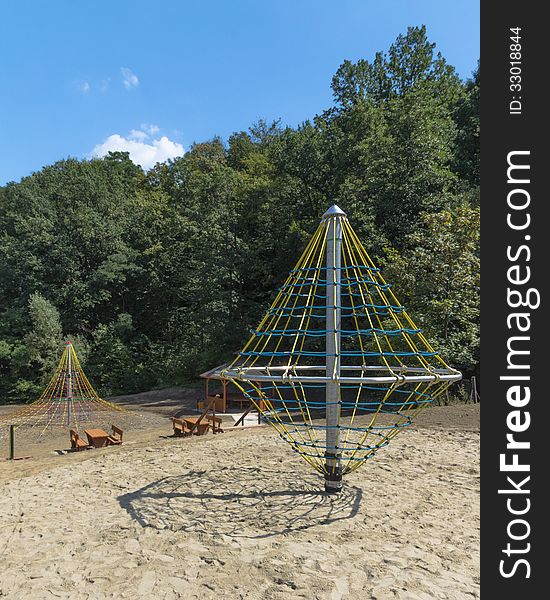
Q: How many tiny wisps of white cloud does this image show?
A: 3